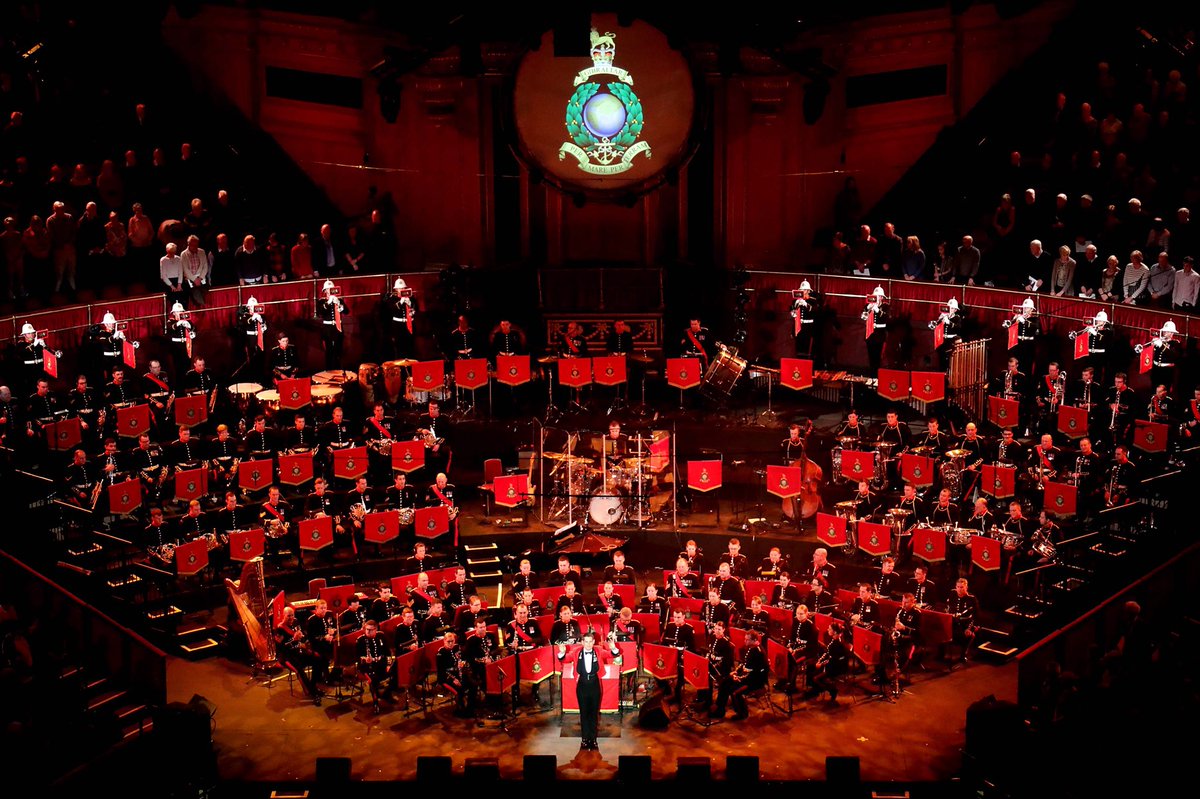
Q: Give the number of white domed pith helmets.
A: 12